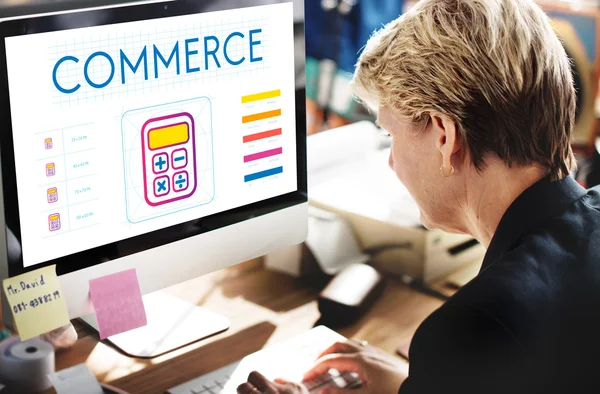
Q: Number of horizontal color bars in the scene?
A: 5